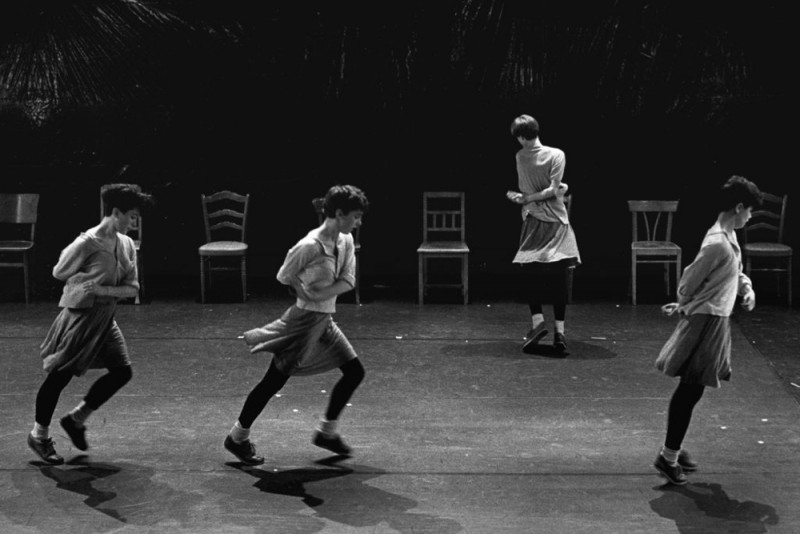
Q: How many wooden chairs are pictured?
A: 8